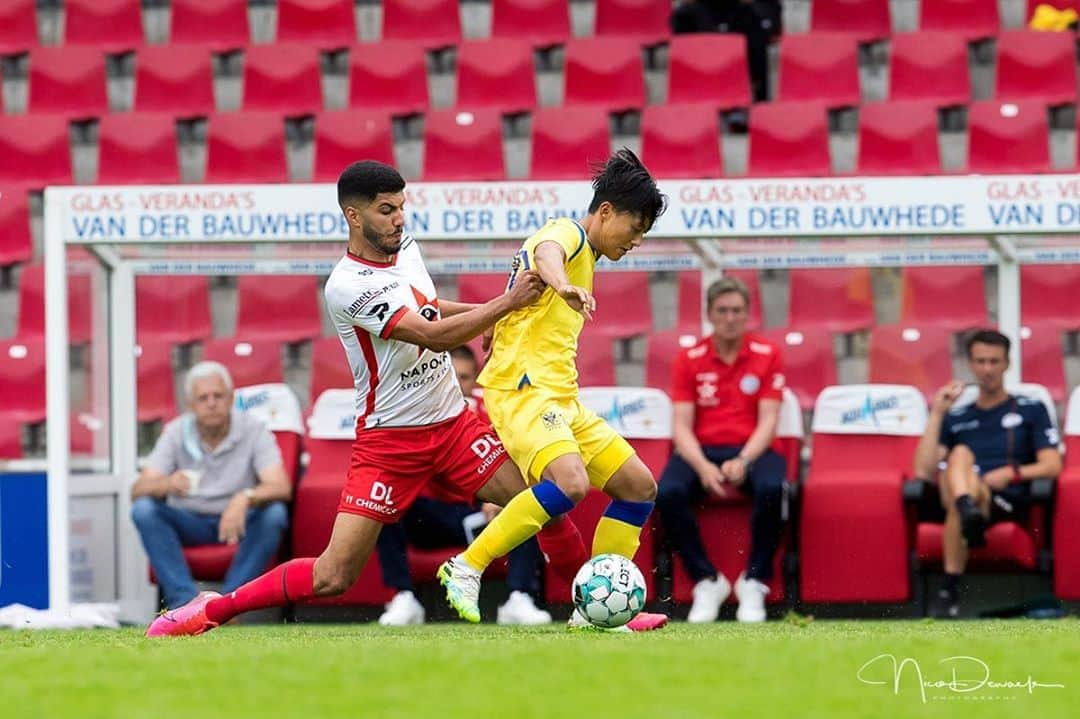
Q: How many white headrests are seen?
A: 7